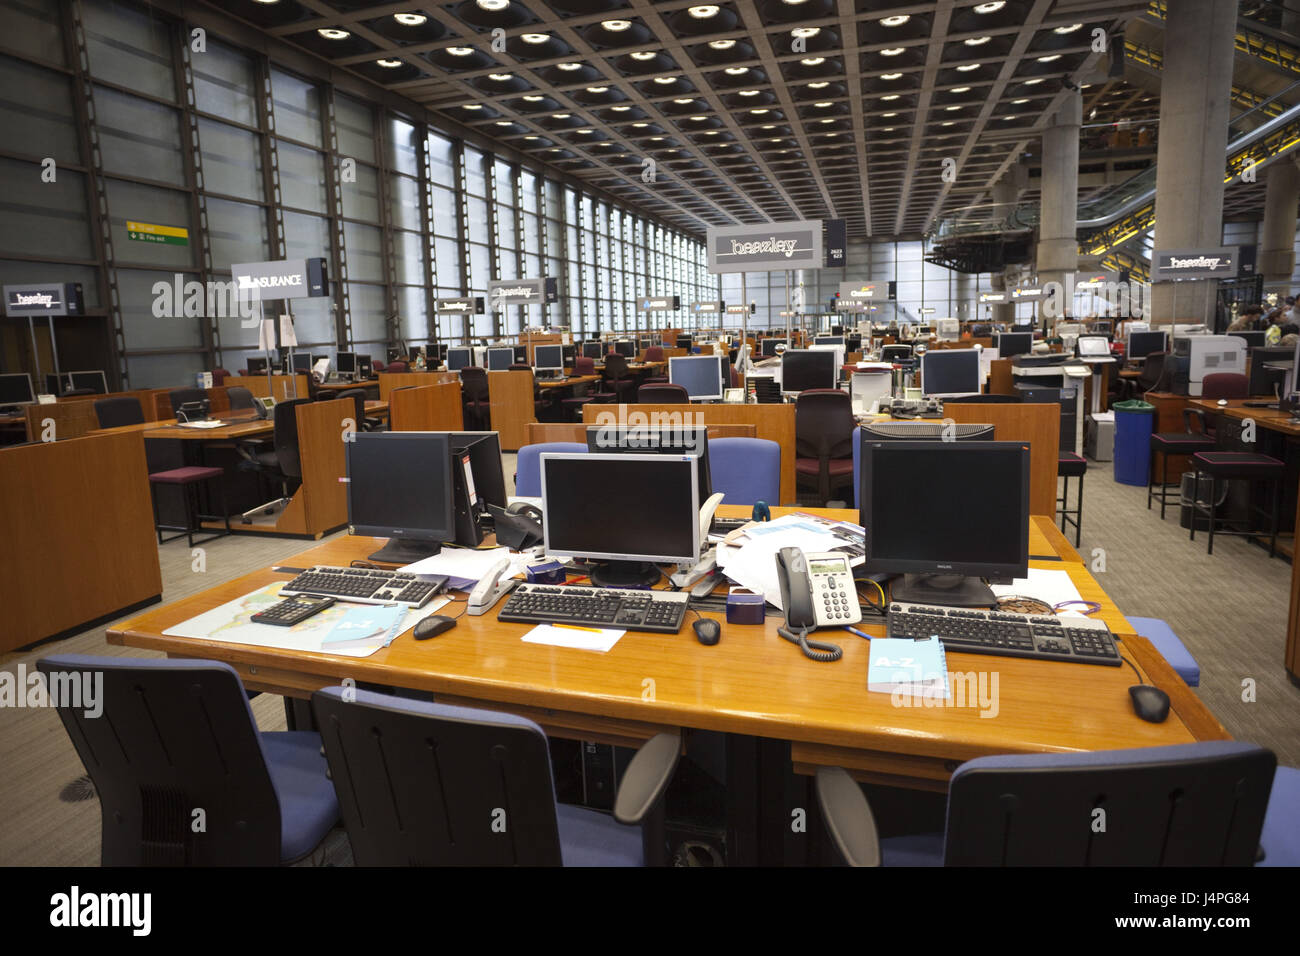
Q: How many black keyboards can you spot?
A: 3